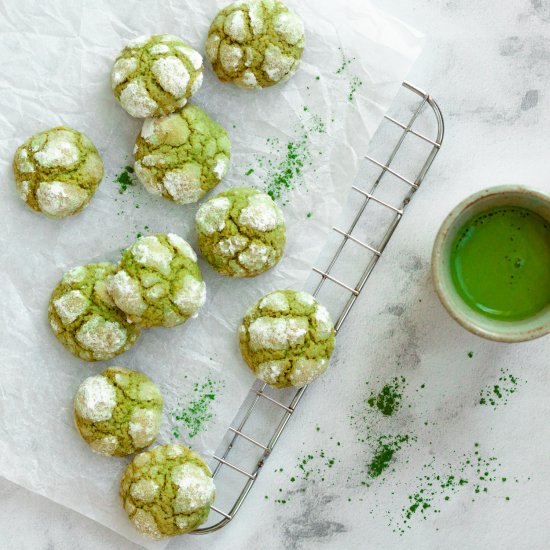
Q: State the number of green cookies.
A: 10